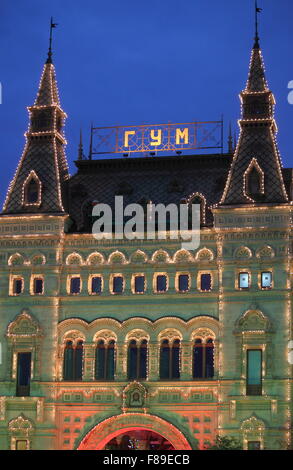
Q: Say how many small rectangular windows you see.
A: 11